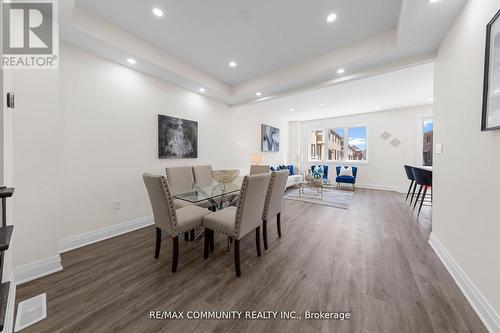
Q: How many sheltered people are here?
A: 0